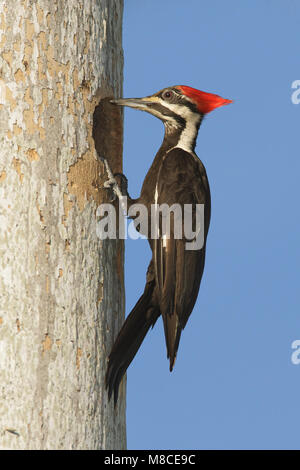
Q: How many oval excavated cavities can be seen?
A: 1